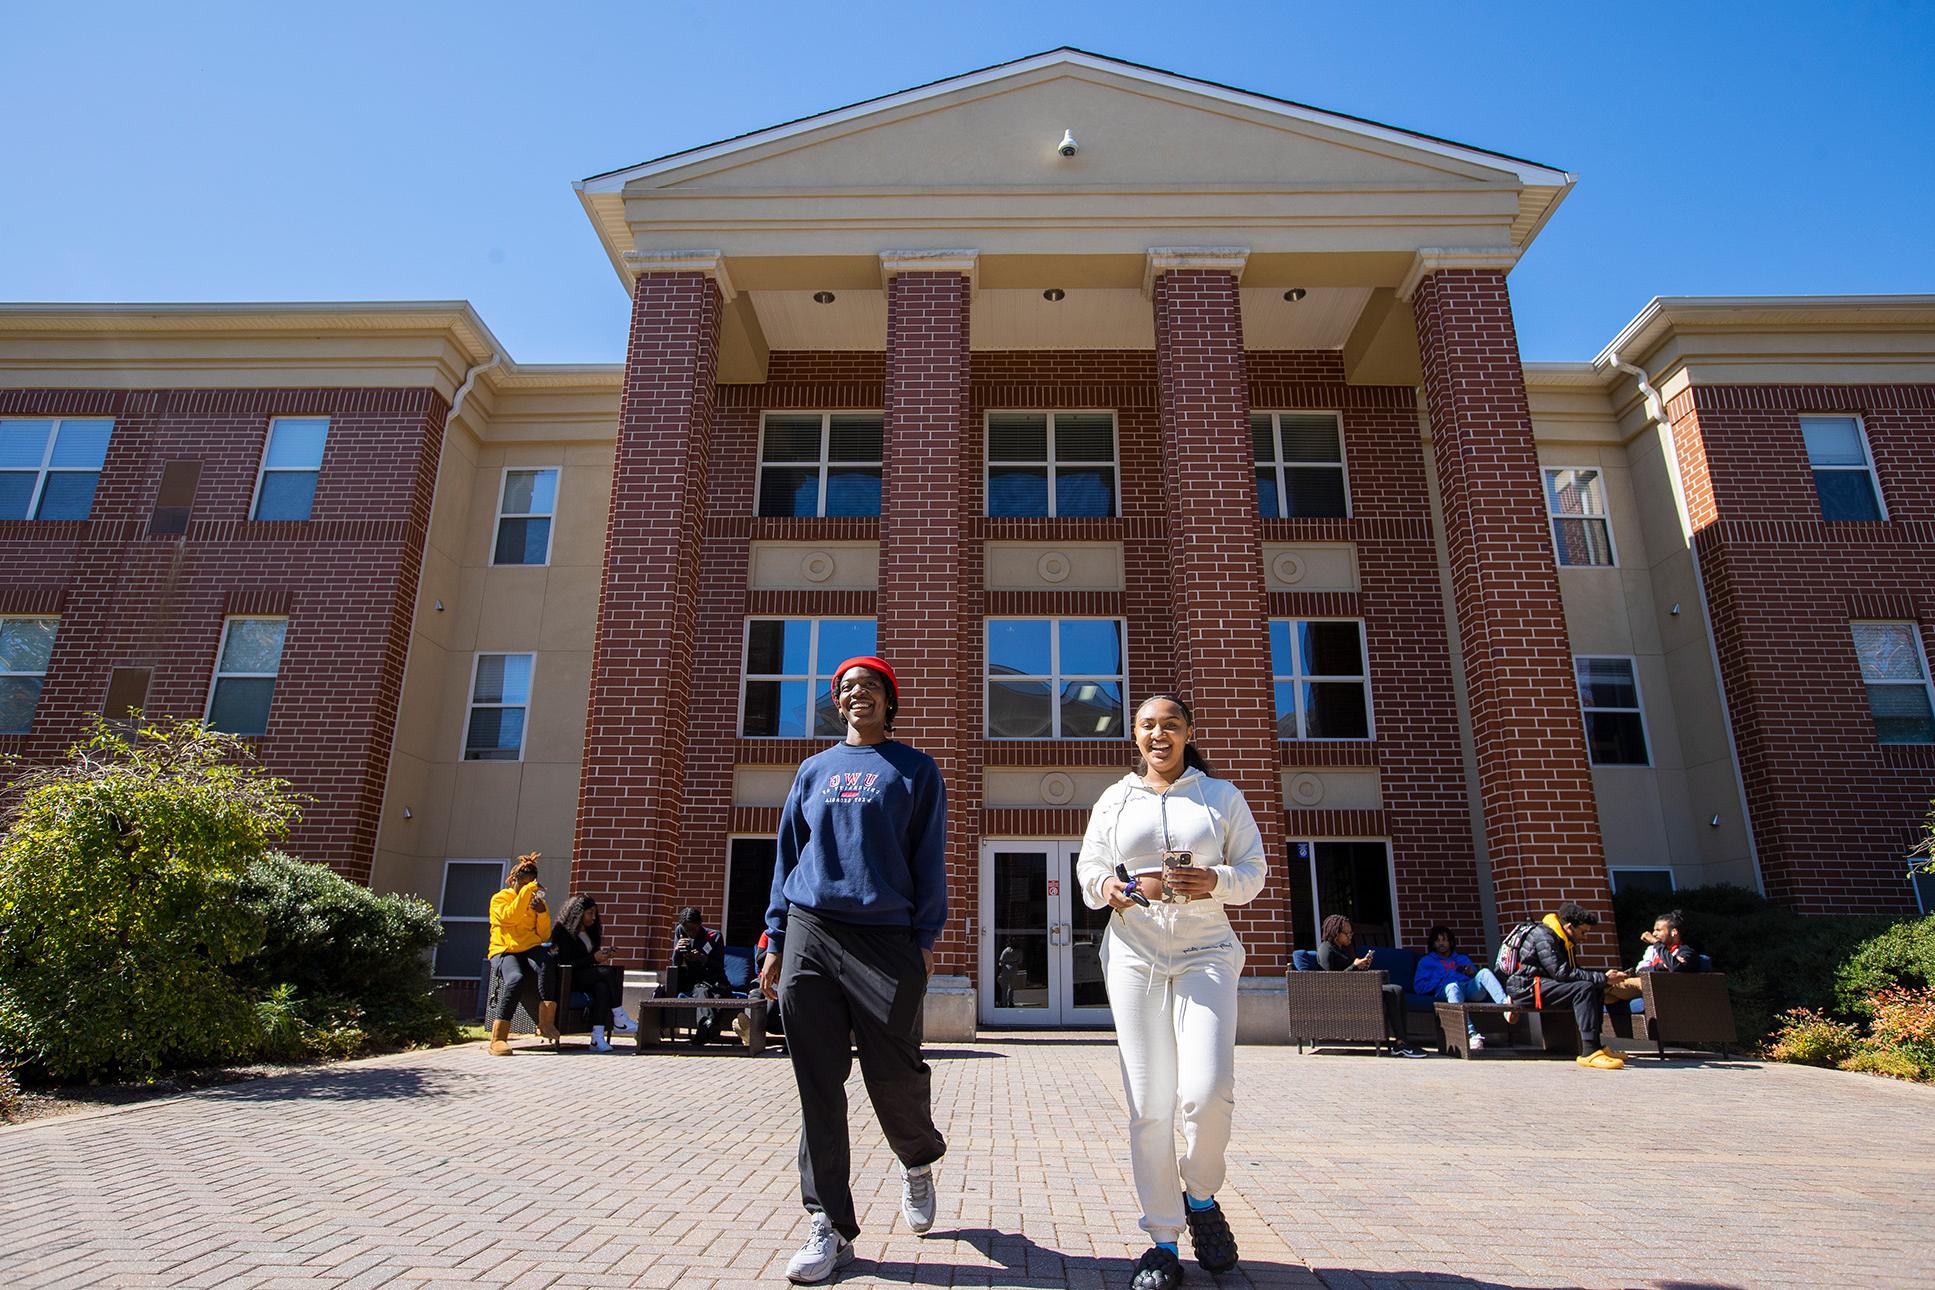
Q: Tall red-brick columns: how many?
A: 4